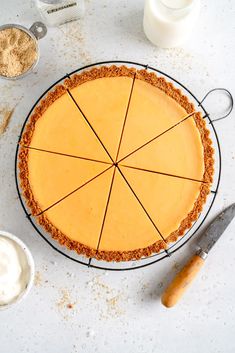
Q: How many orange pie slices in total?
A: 8